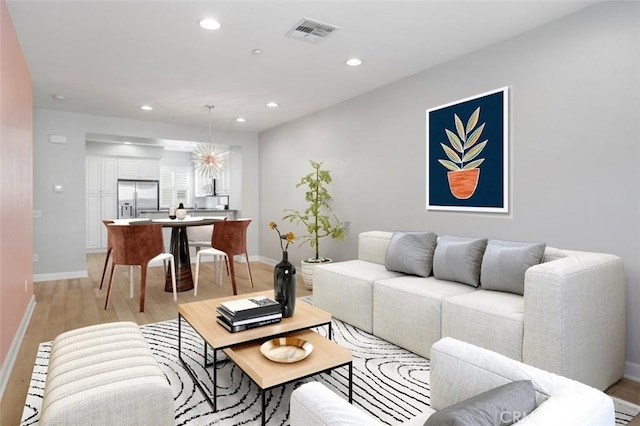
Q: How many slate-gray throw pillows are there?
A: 4